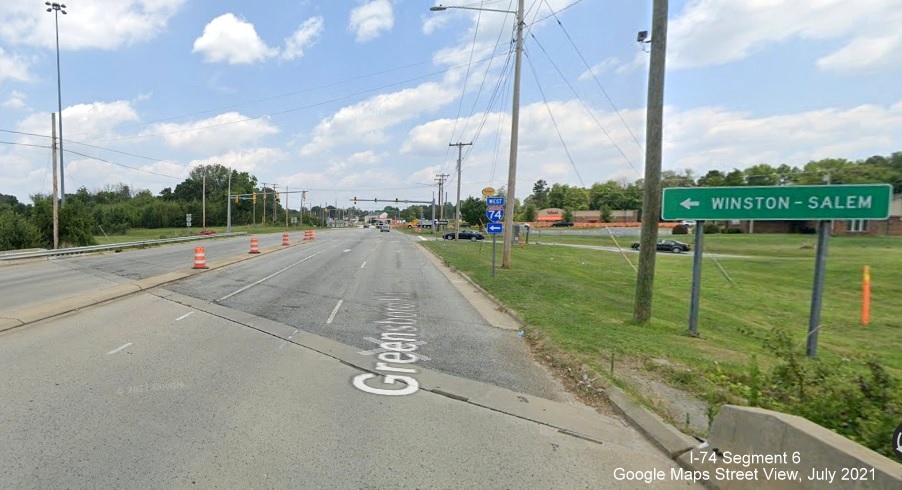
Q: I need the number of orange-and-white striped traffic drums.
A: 5